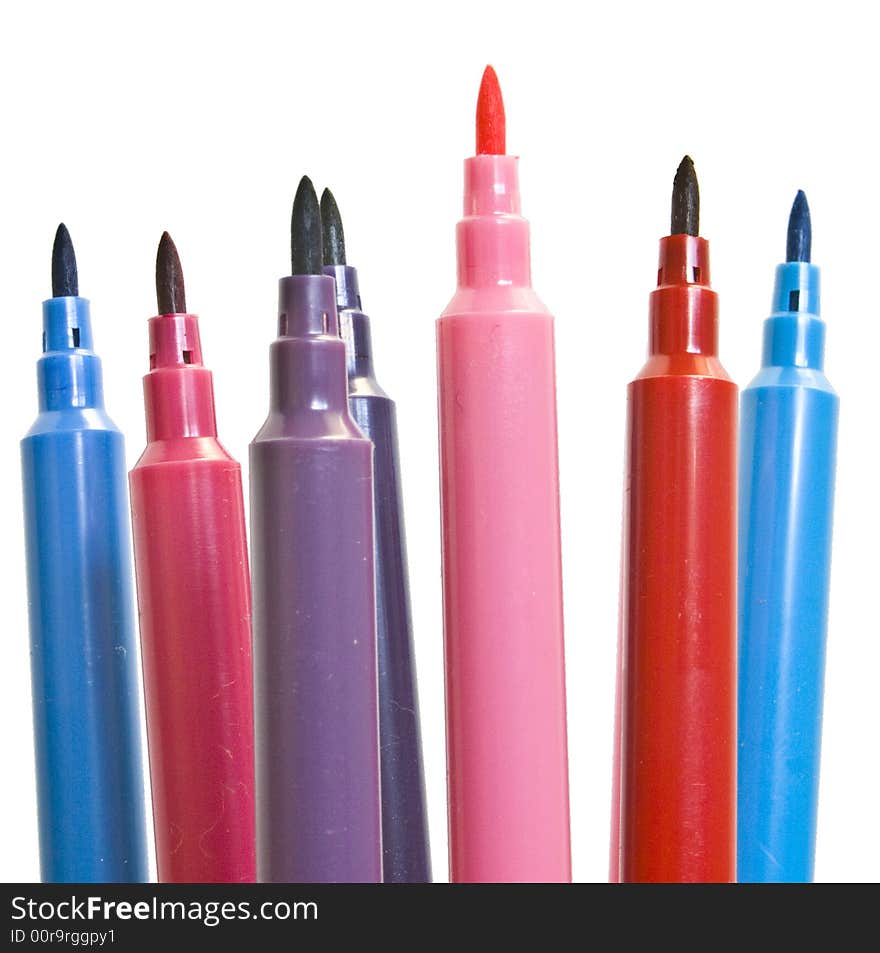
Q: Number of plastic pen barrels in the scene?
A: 7